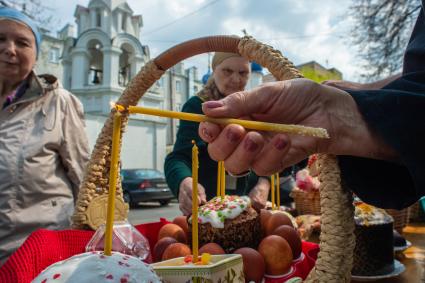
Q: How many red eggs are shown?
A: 10